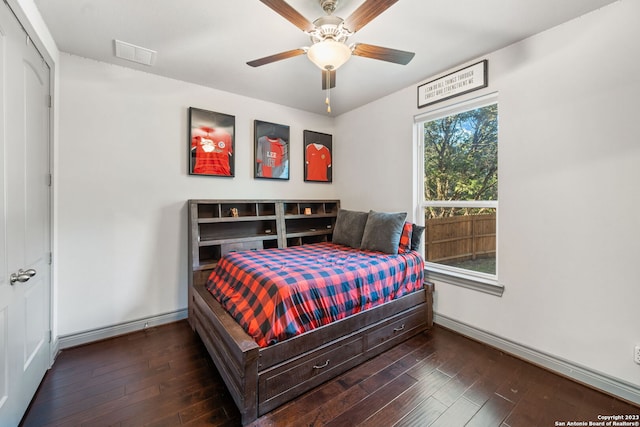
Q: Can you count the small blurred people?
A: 0